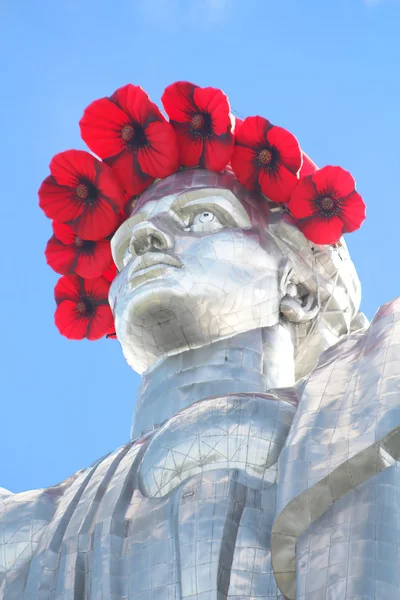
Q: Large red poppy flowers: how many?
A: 7